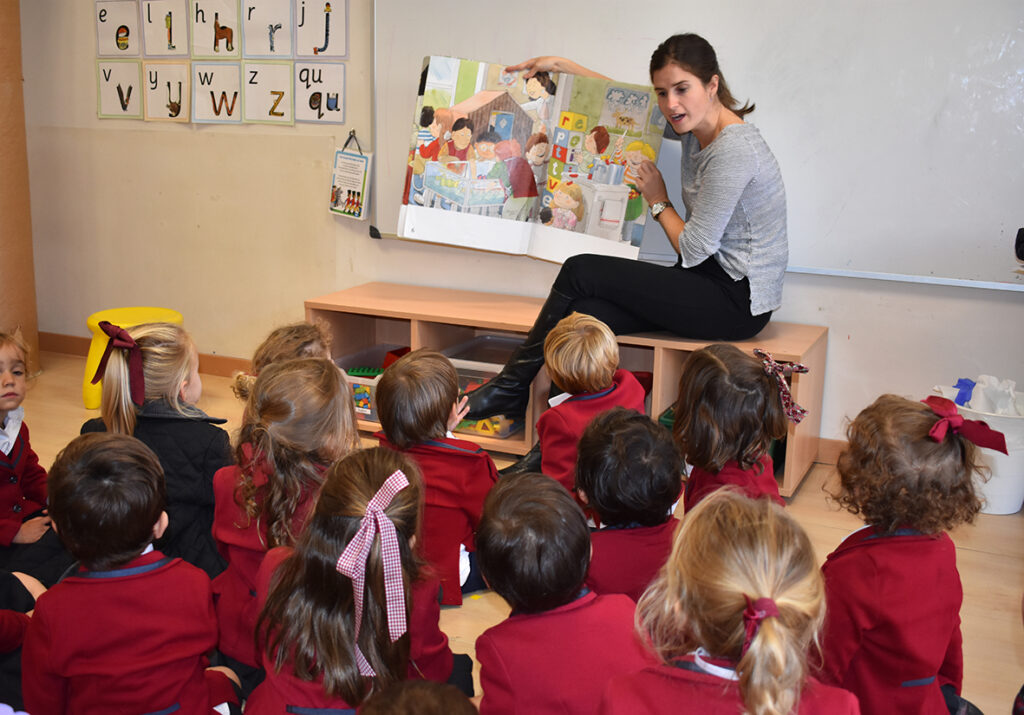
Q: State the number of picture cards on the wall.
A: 10